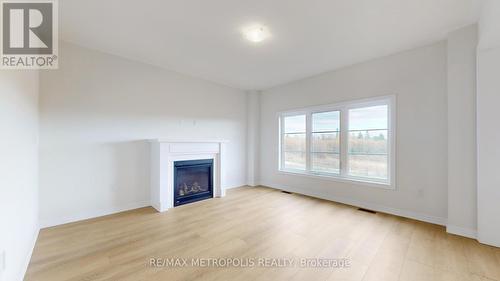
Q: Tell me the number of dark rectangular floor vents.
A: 2